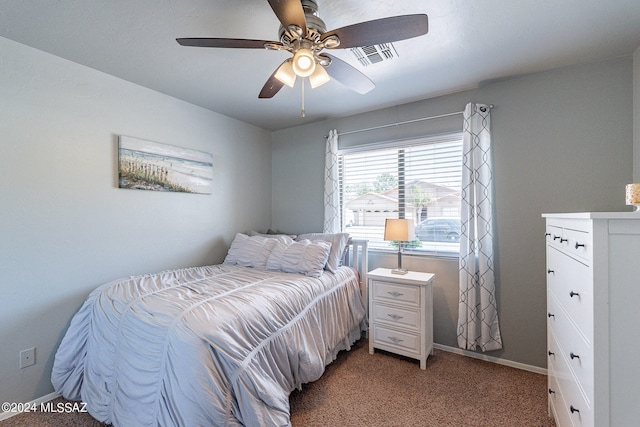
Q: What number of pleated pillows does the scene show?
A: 2